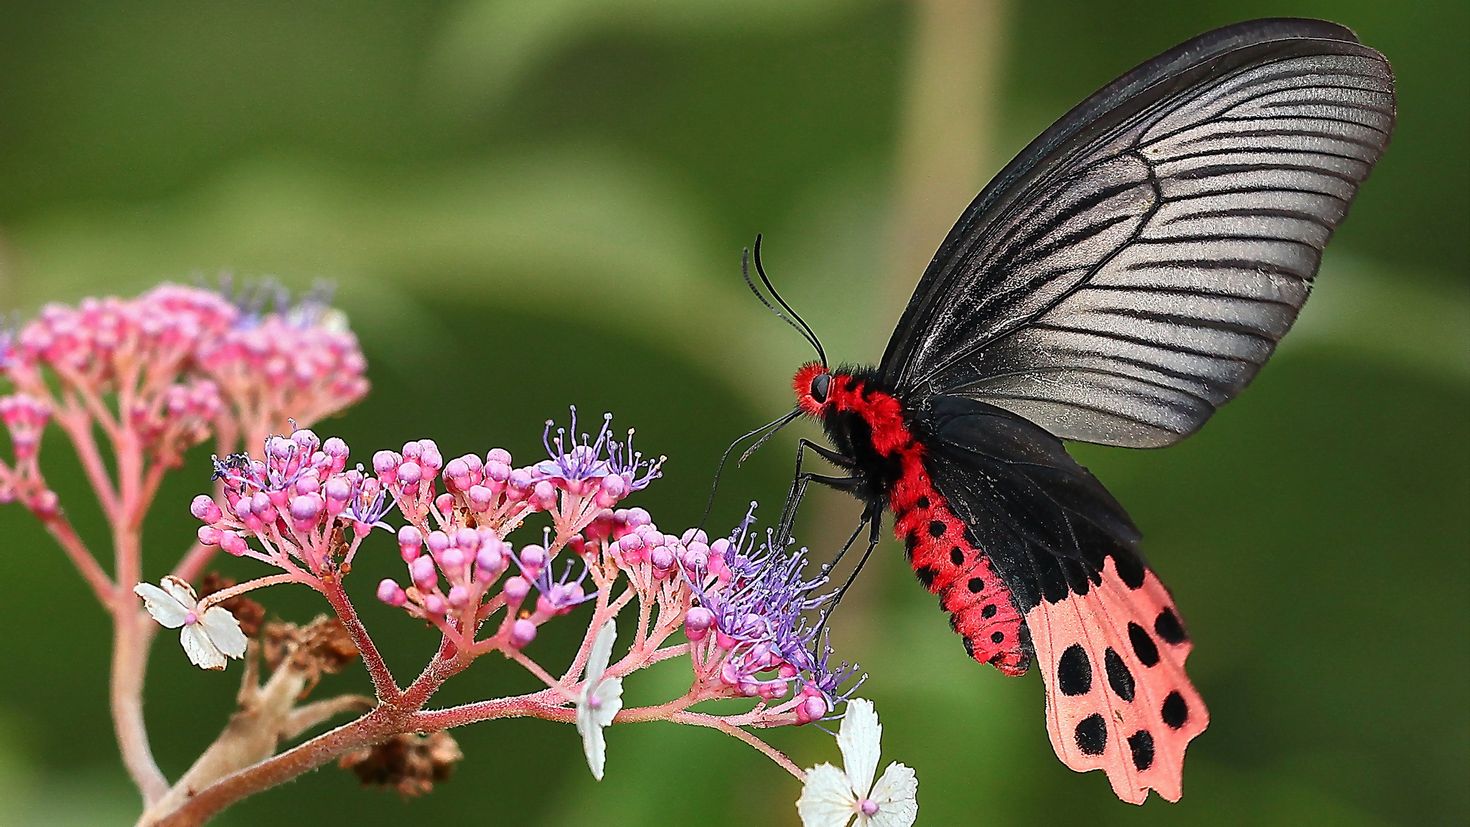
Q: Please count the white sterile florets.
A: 3